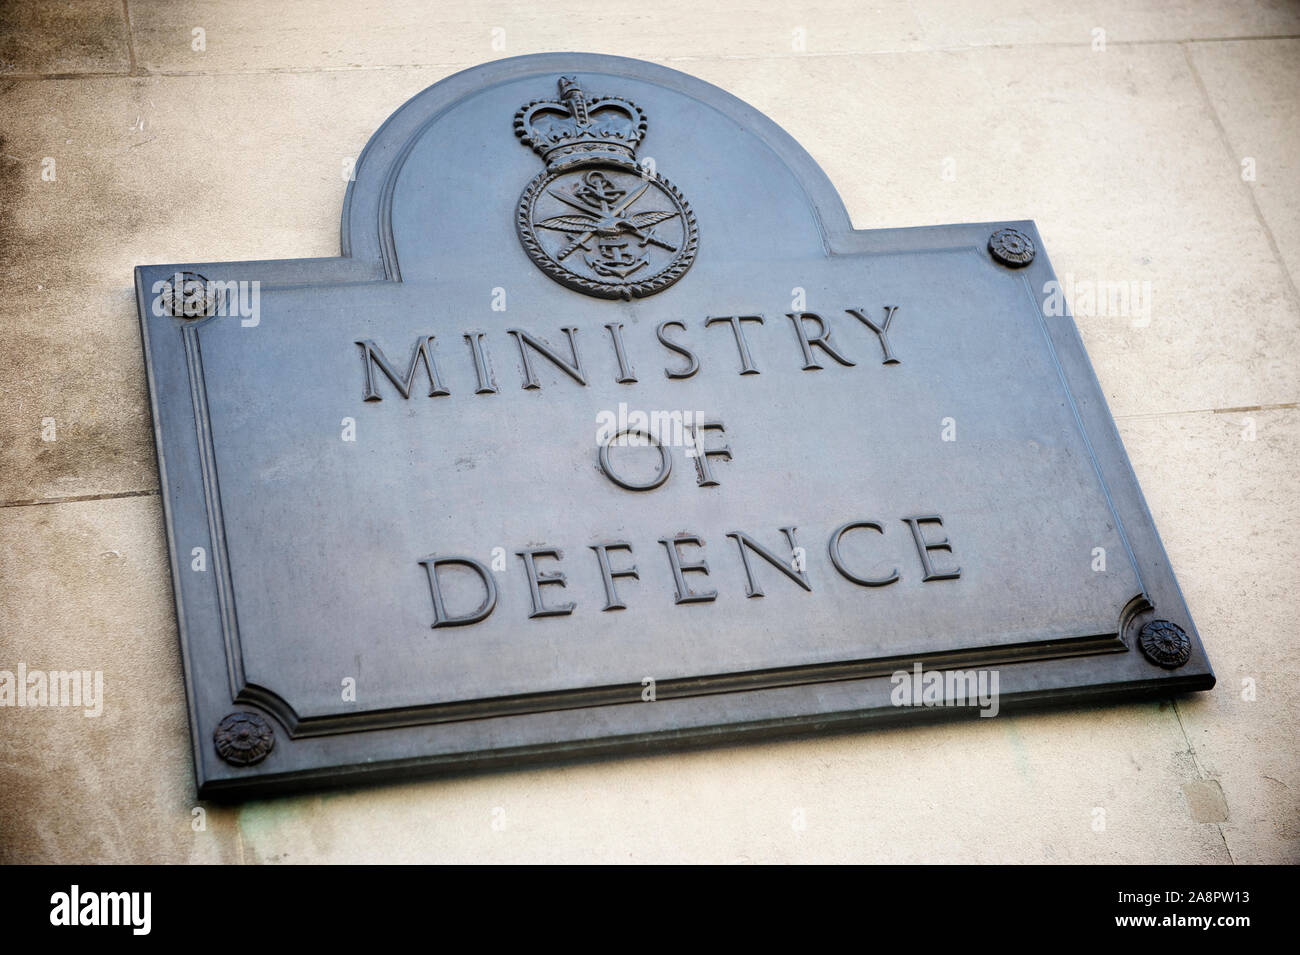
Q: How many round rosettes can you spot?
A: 4